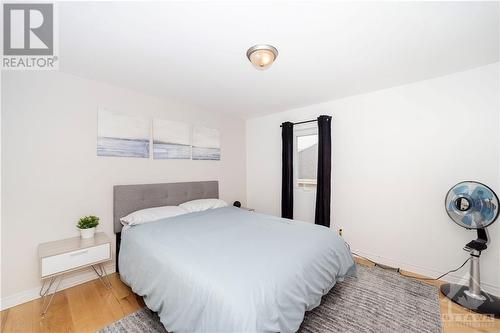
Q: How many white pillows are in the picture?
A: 2